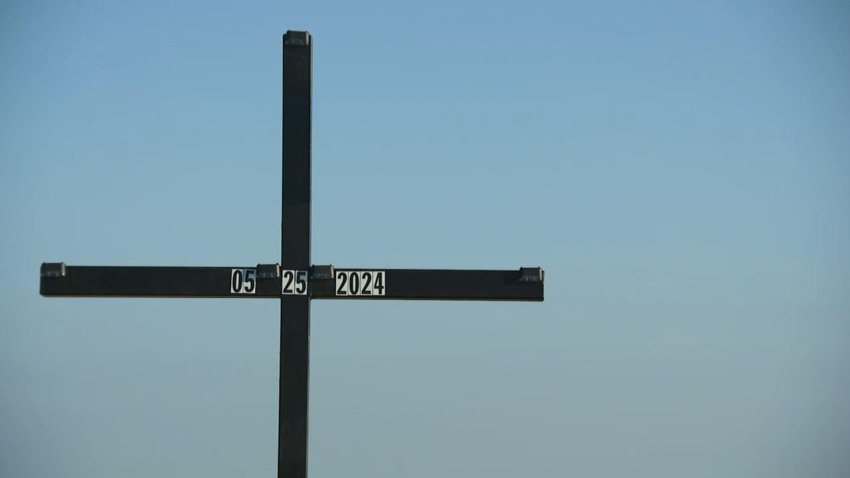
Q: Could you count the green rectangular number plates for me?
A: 0